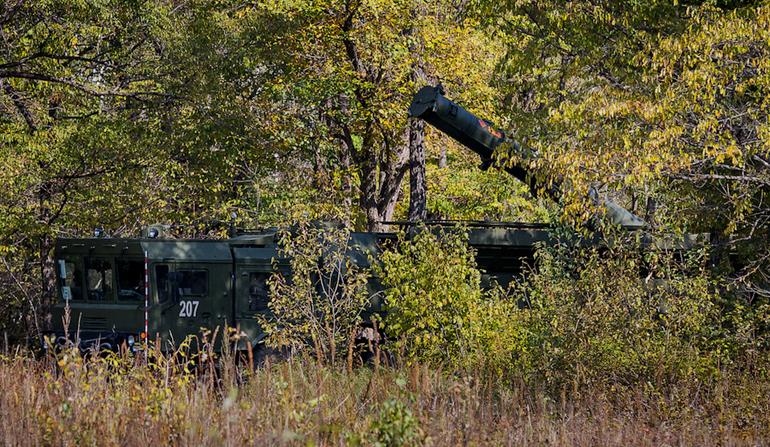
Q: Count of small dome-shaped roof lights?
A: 2